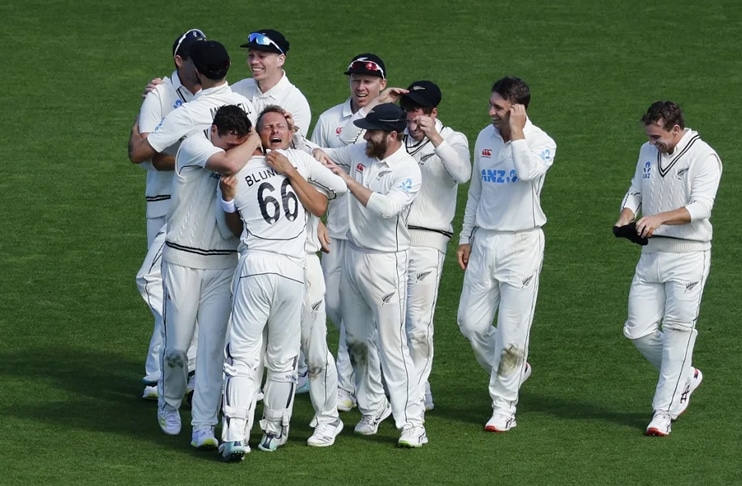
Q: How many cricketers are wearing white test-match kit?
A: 11